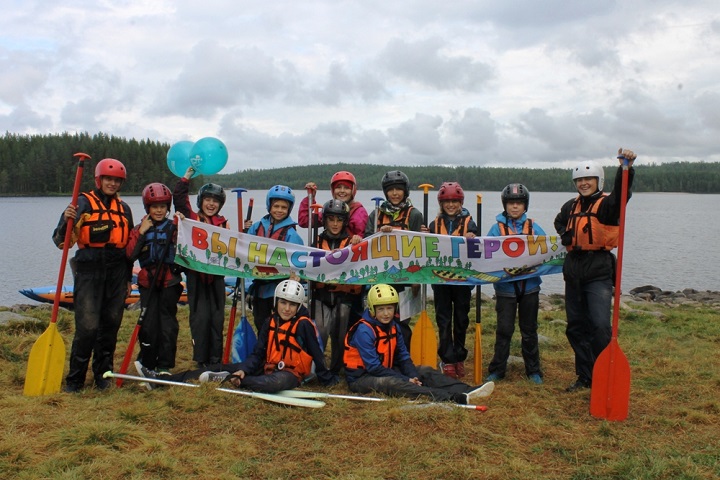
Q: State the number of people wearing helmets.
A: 12